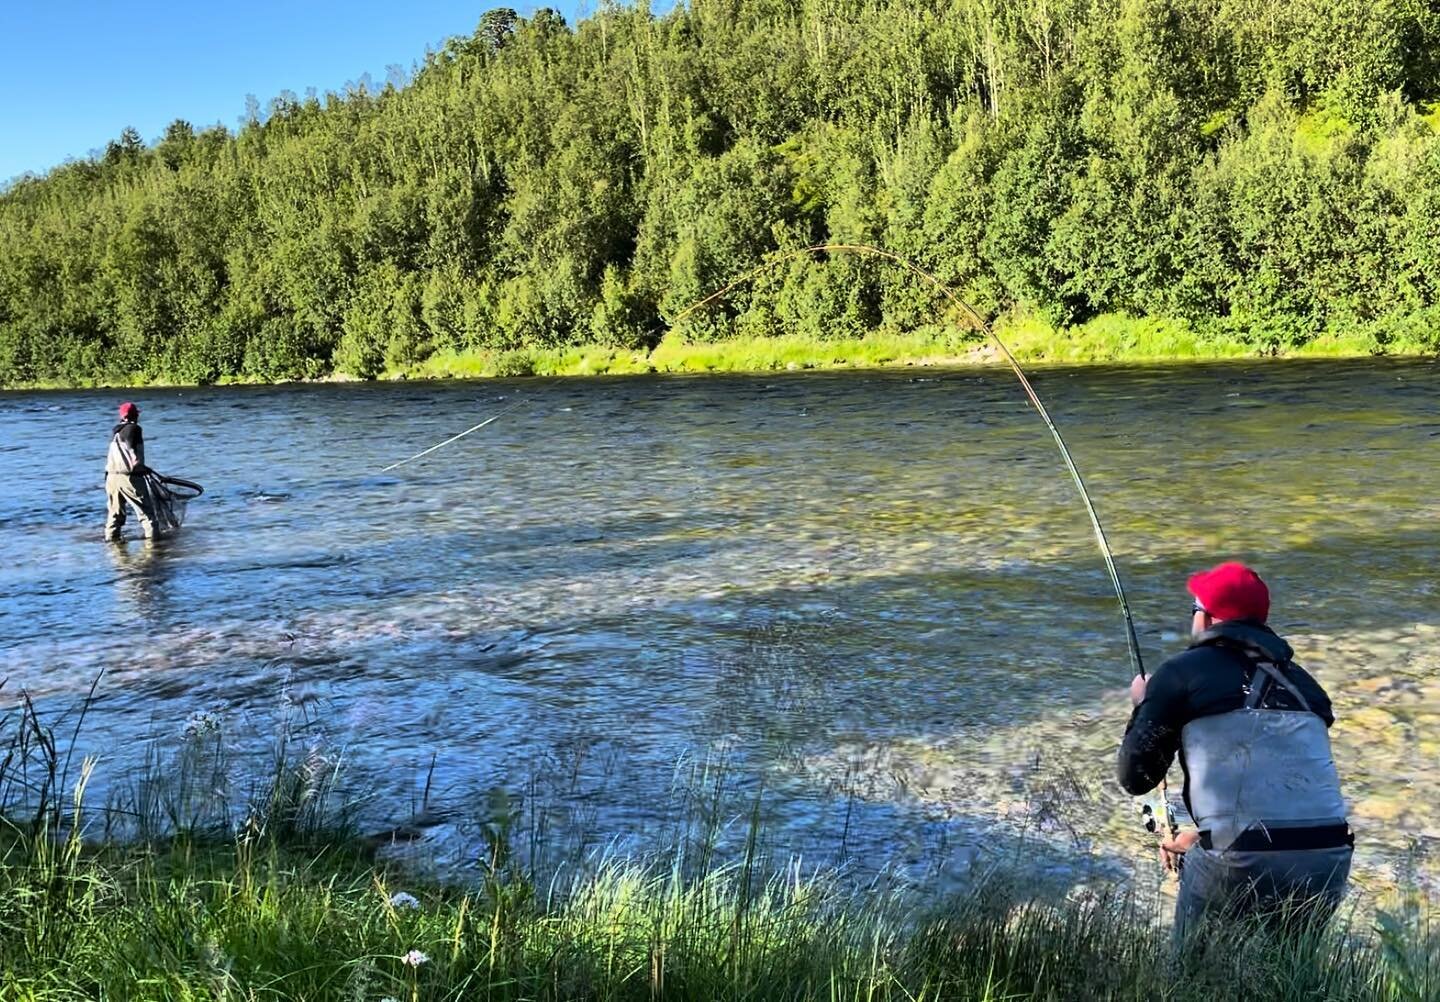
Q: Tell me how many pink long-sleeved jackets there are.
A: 0